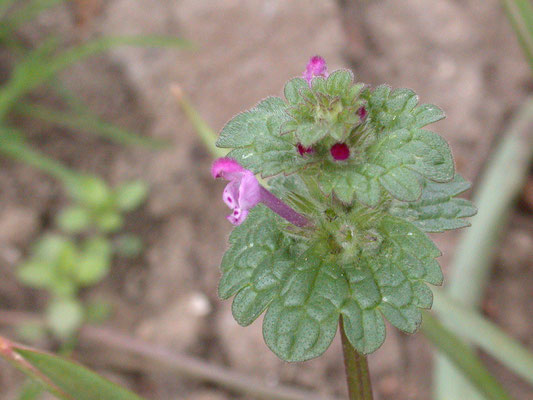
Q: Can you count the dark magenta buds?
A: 3